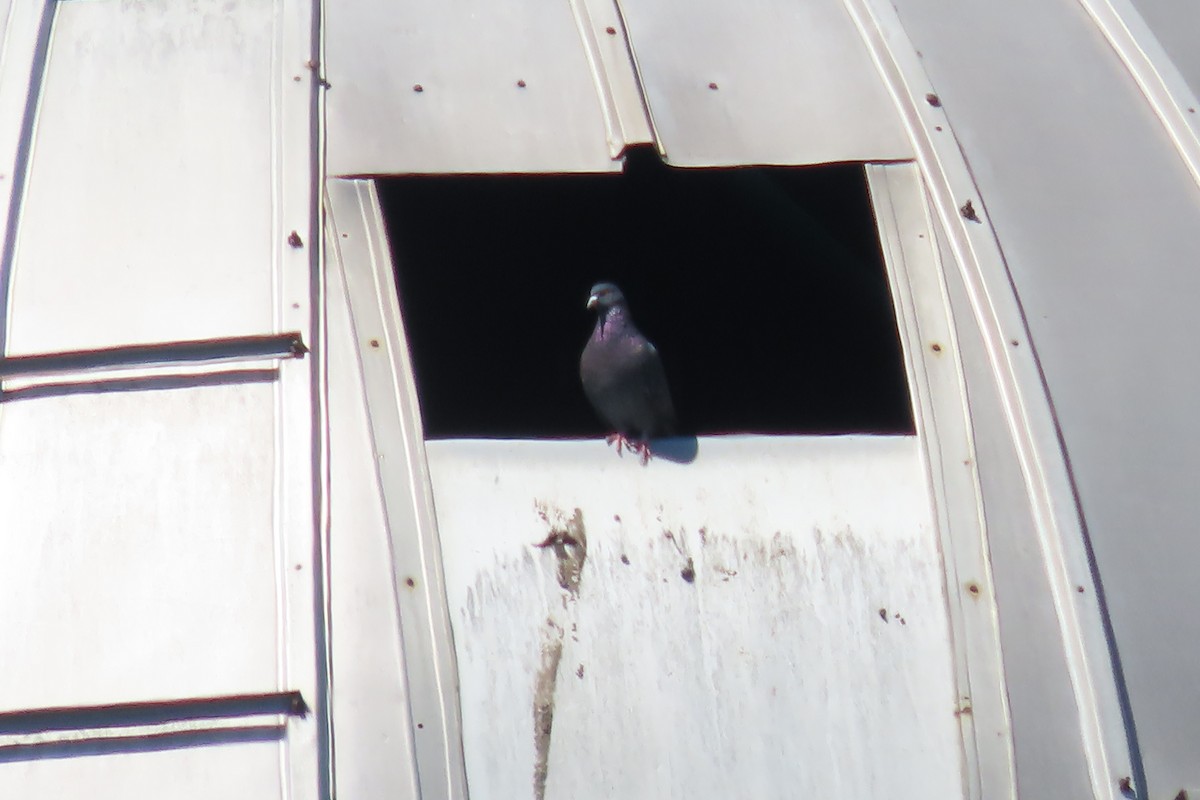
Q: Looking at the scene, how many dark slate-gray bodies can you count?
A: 1